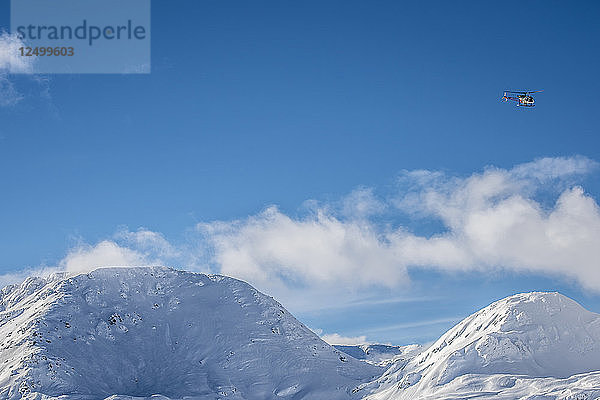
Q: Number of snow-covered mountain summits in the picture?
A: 2